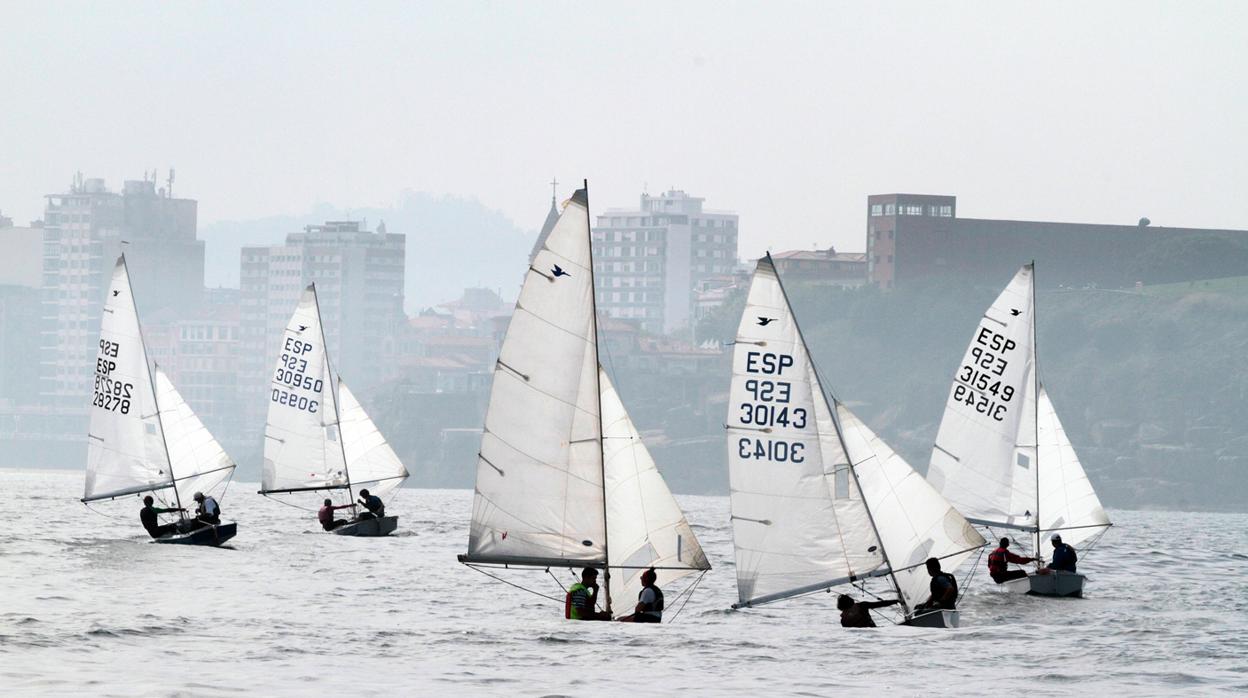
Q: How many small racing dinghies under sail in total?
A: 5